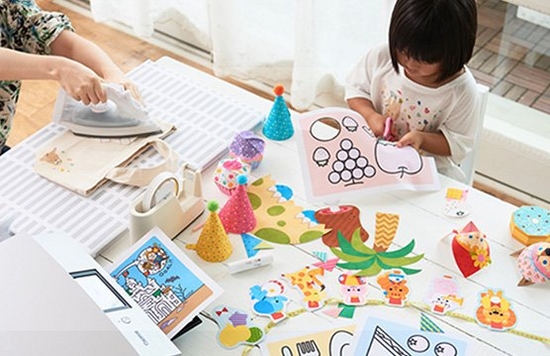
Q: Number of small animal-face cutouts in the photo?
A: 6